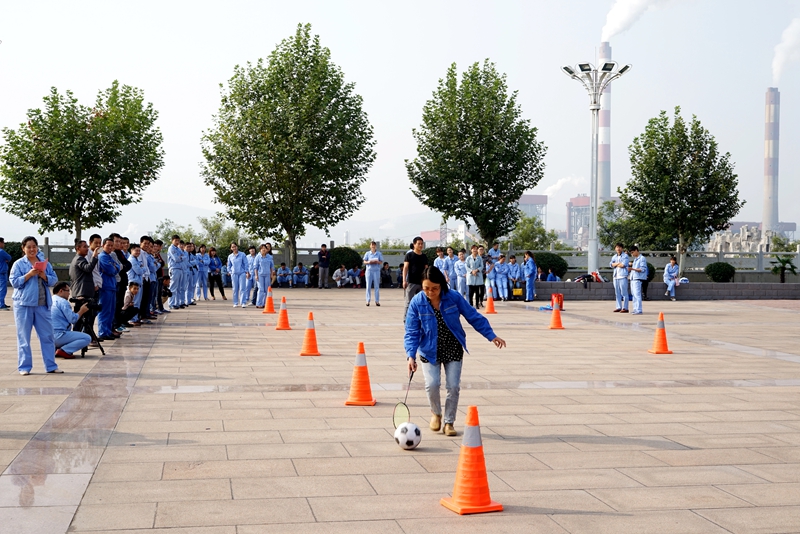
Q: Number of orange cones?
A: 8